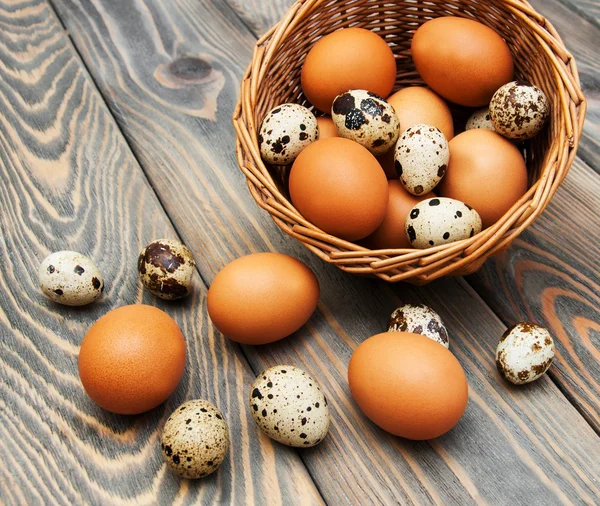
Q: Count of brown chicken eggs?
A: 10